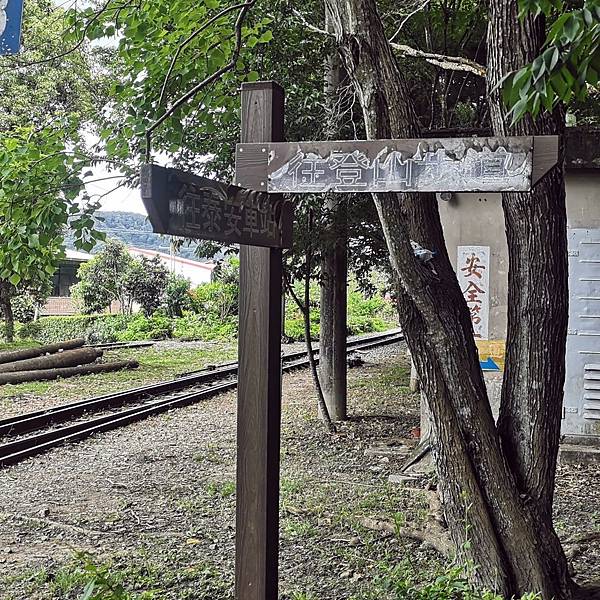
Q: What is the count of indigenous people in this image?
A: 0